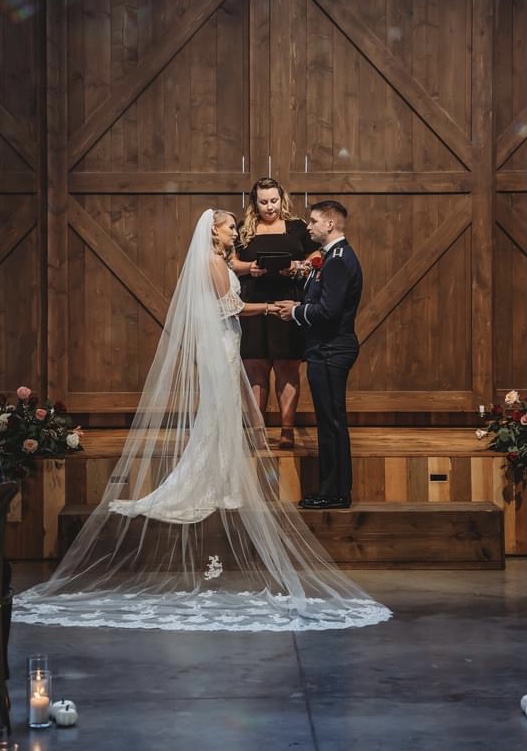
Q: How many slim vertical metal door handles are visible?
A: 5